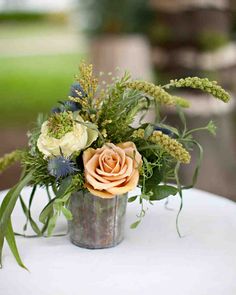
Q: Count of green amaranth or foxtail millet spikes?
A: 4